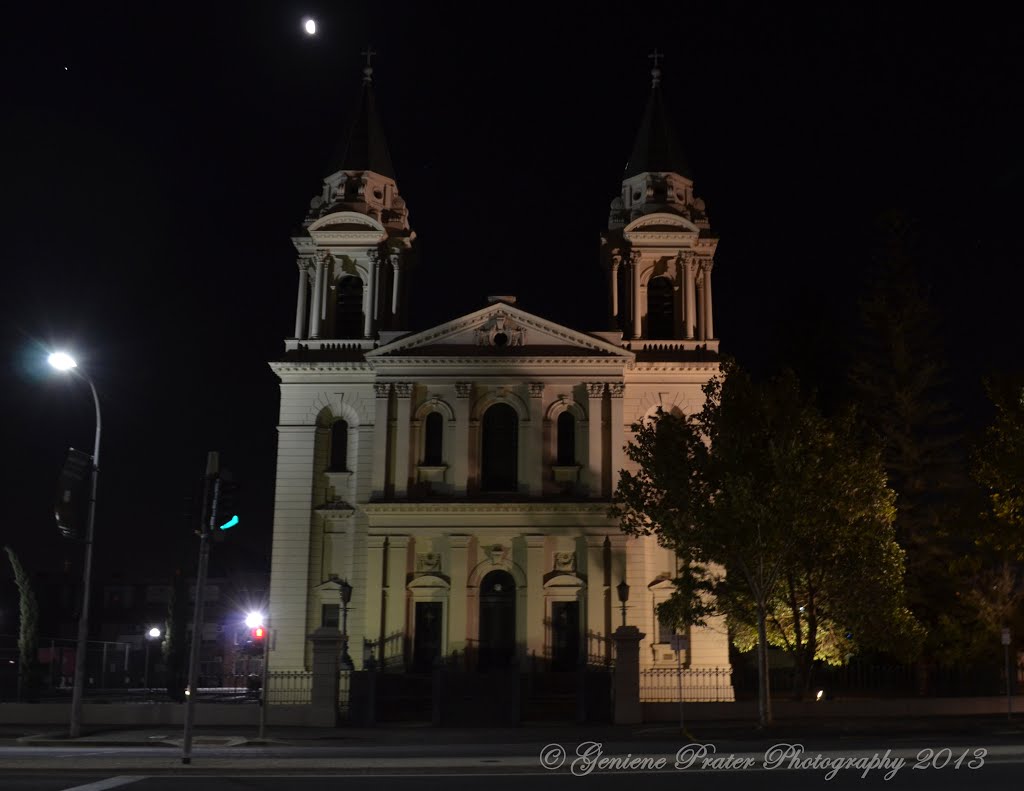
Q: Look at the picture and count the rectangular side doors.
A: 2